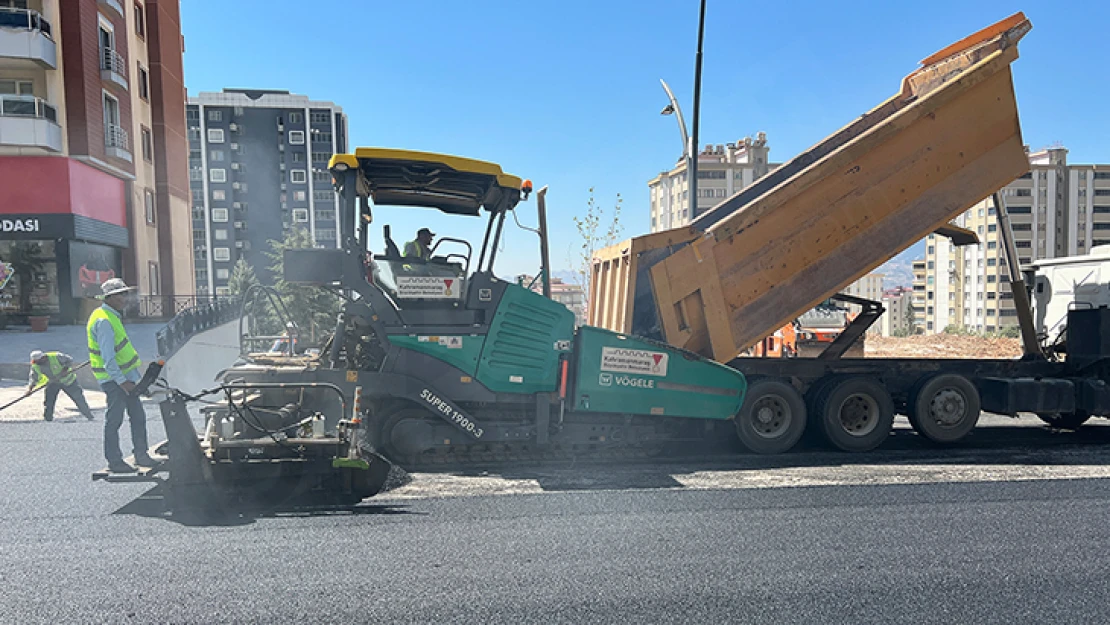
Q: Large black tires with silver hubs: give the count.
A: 3